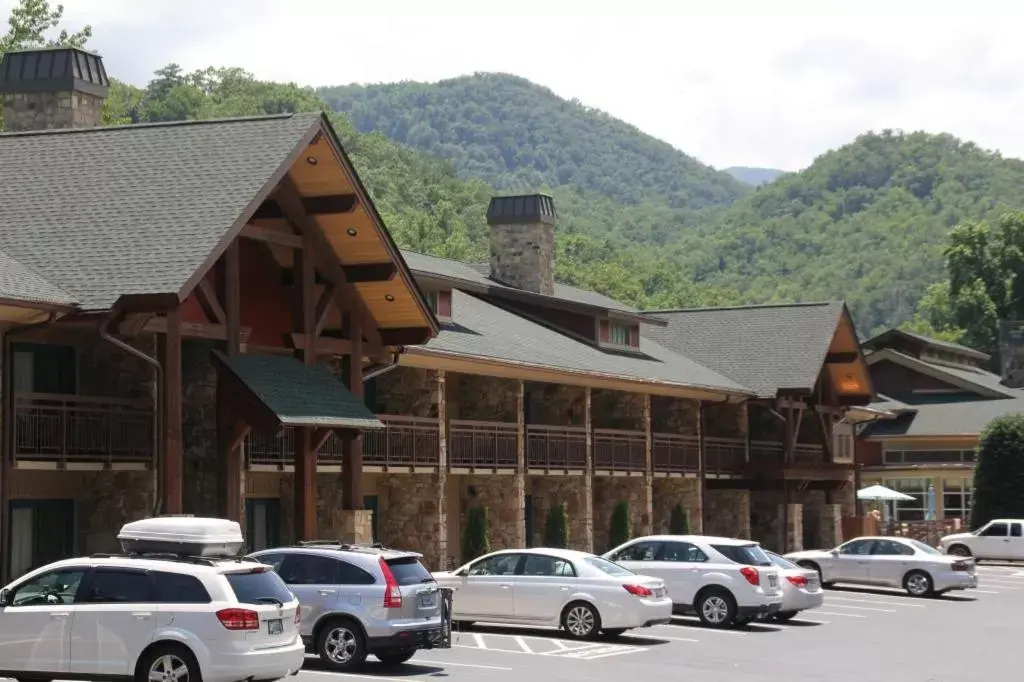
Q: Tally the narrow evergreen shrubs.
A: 4